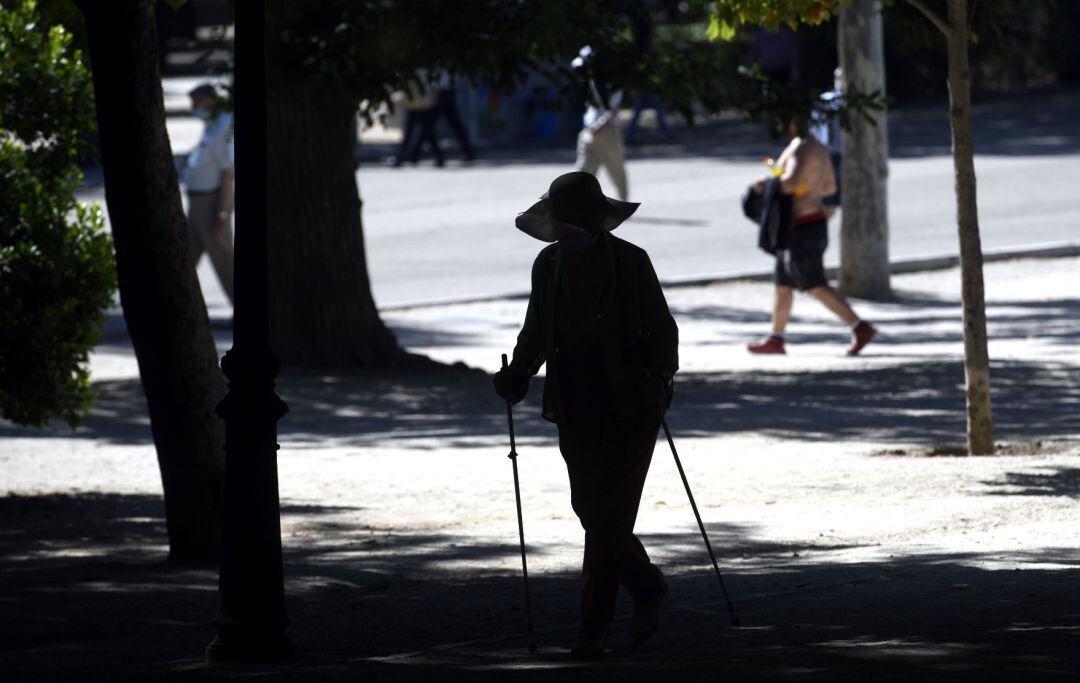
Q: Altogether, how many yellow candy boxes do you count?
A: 0